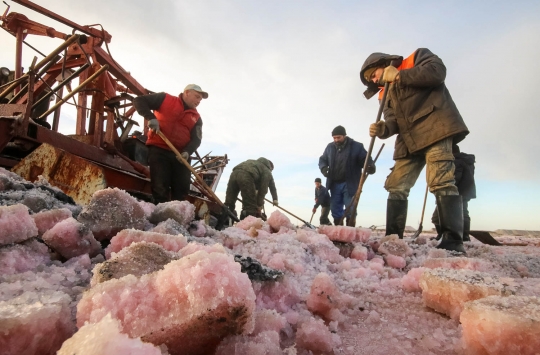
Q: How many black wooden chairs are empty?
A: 0